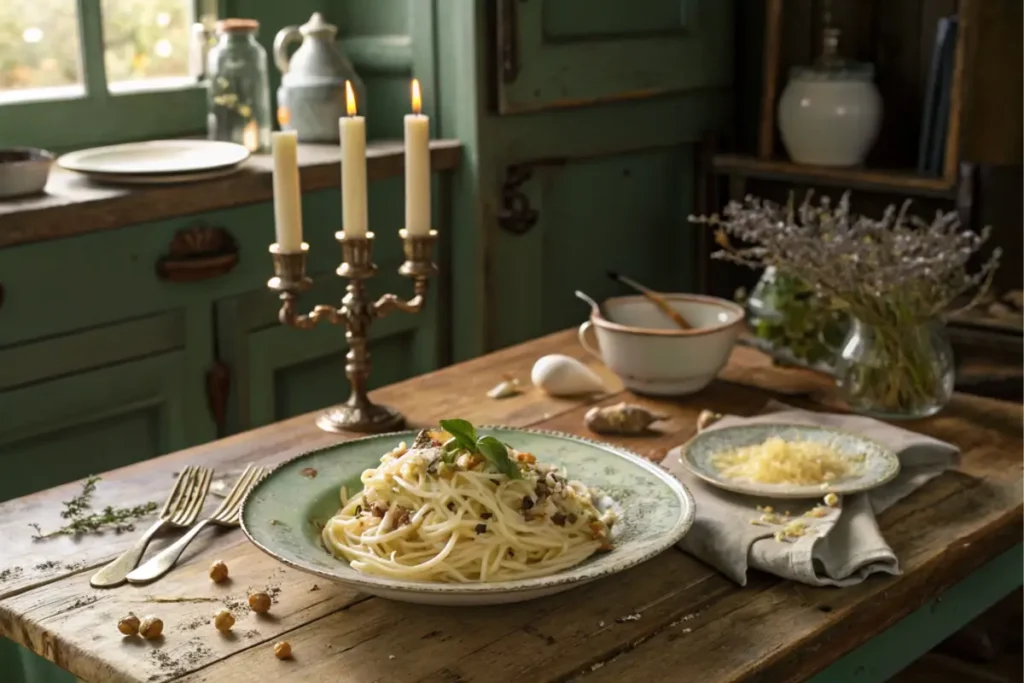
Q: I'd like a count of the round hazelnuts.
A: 6